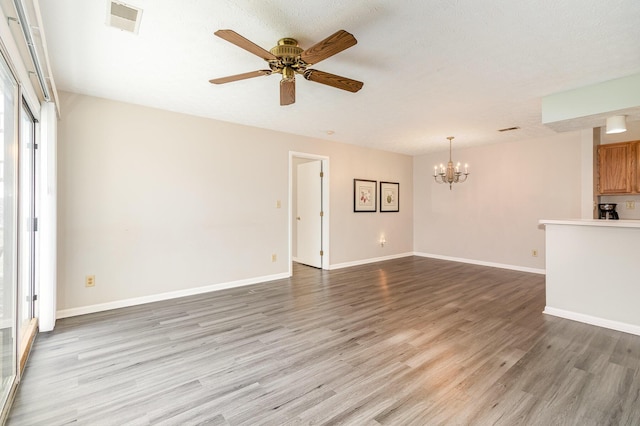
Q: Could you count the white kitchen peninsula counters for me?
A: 1